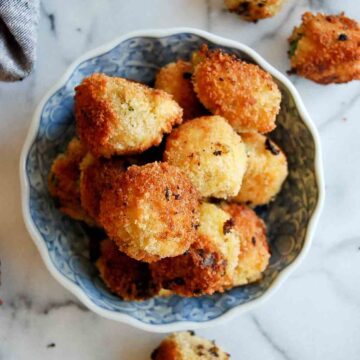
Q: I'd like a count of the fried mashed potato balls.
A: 14